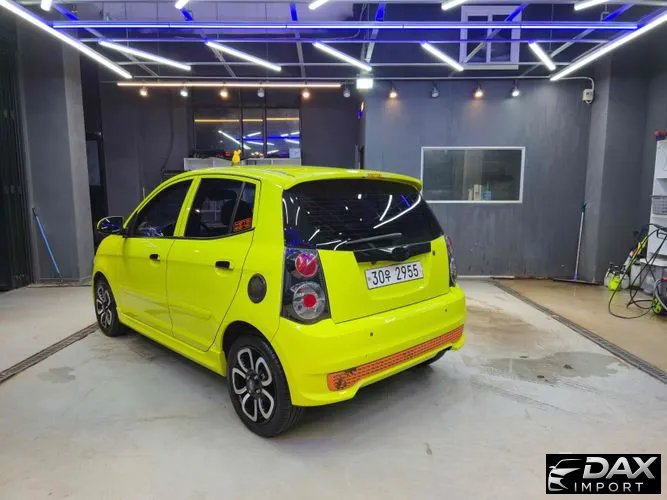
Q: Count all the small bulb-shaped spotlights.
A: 10